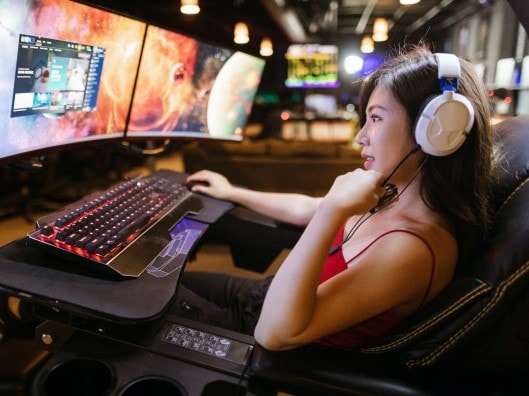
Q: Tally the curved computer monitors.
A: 2